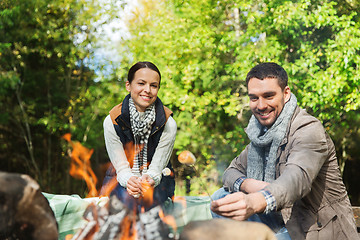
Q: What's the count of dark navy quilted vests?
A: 1